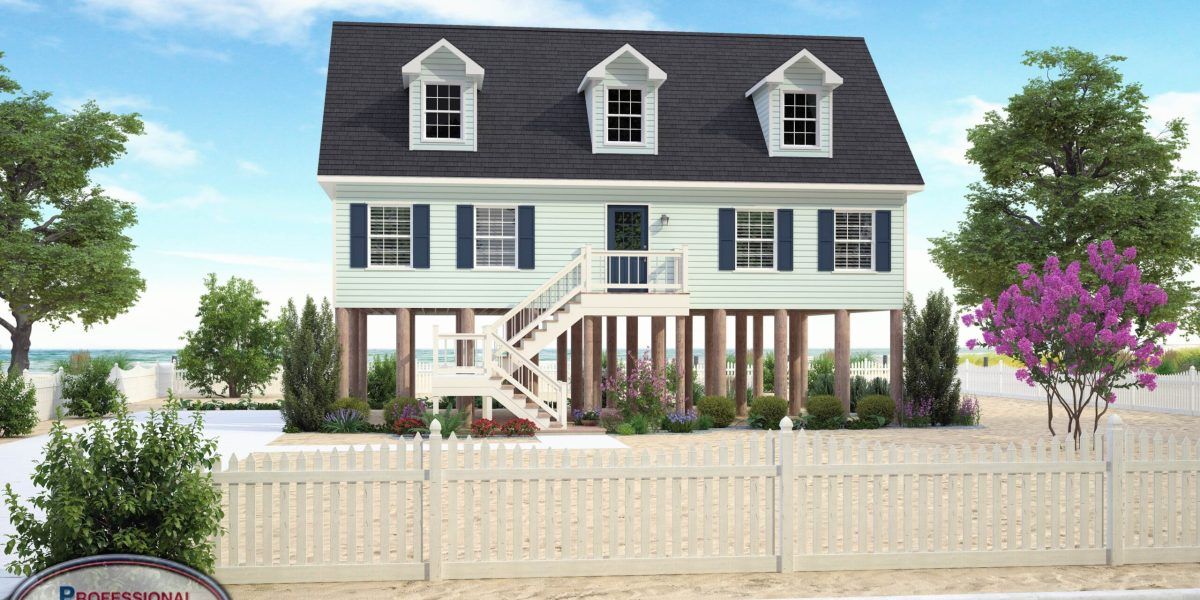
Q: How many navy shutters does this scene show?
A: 8